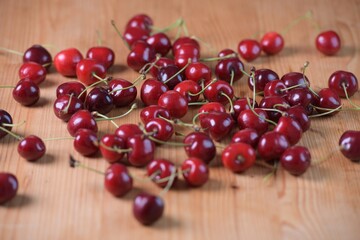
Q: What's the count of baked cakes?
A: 0